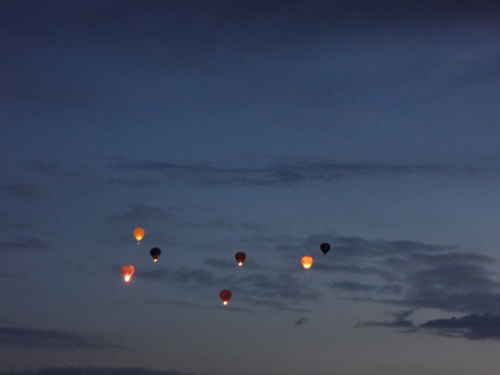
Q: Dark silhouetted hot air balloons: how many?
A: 2